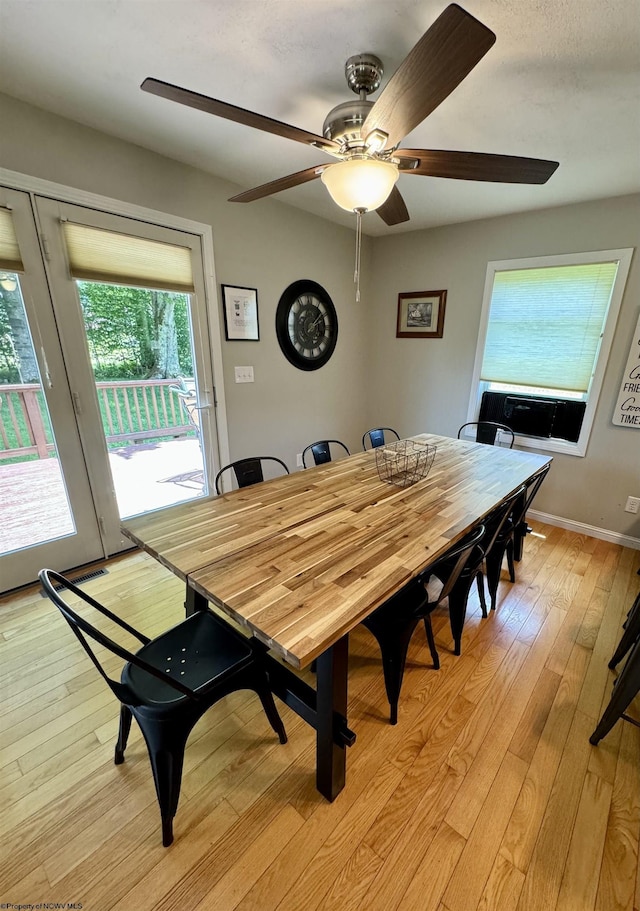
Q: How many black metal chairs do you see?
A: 8